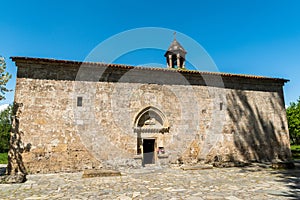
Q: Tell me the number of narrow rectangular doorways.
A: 1